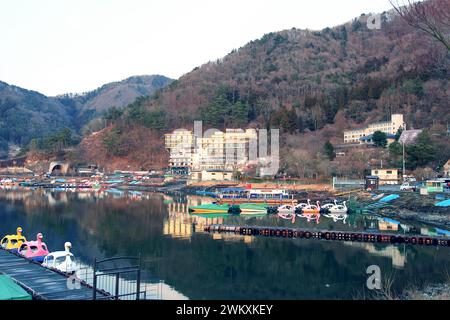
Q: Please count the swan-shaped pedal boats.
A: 8